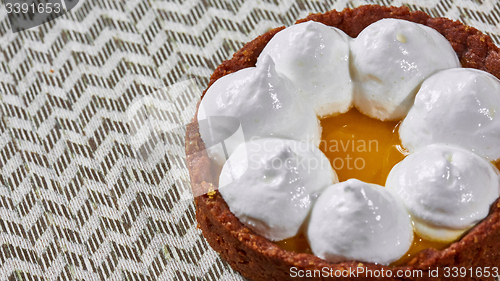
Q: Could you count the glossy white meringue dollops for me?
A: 7